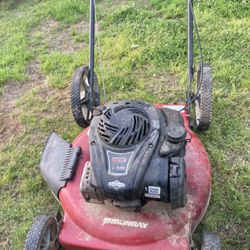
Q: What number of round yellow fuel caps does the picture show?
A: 0